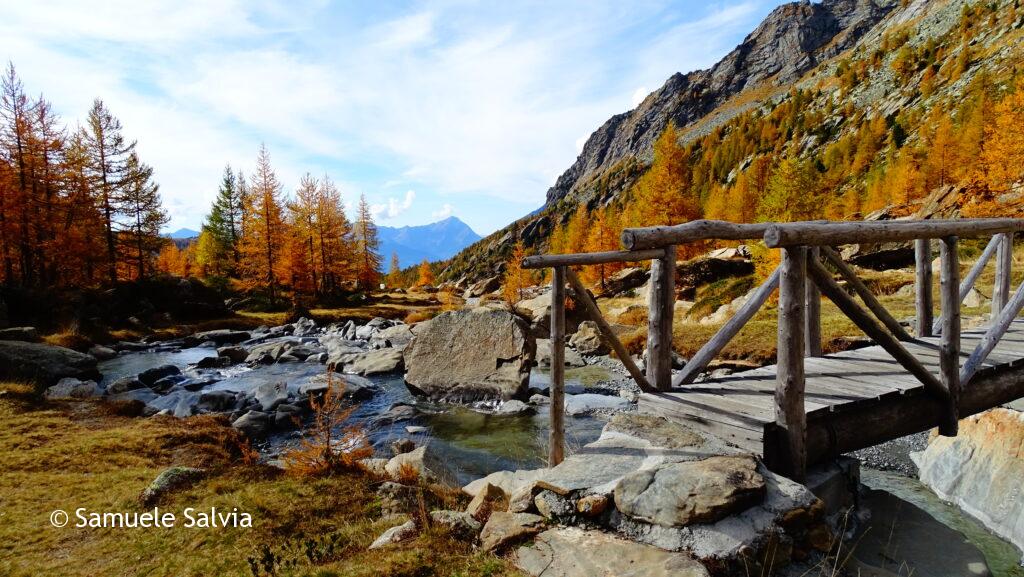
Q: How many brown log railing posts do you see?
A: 7